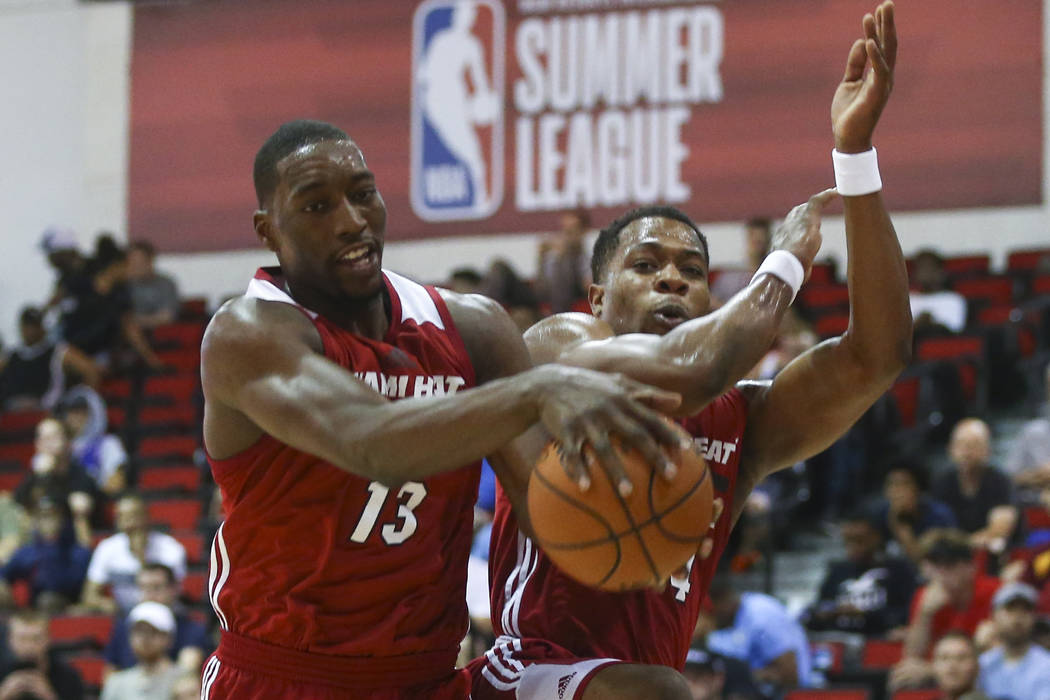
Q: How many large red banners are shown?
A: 1